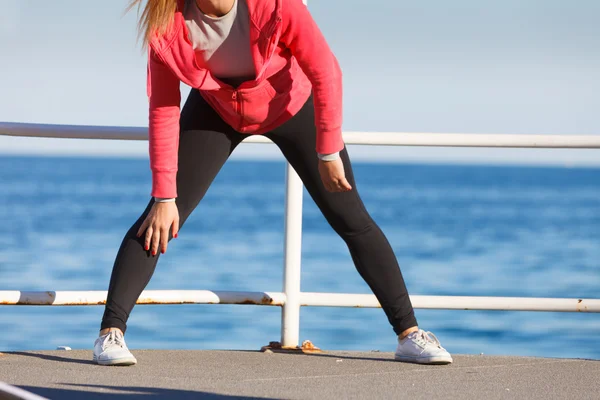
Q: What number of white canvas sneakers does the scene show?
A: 2